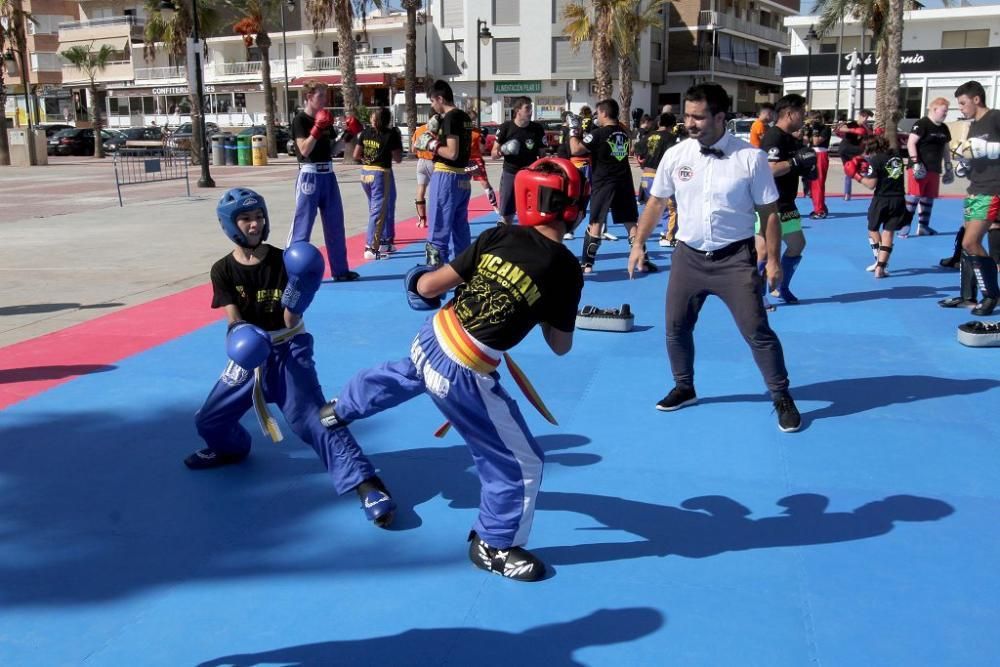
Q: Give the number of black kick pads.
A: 2